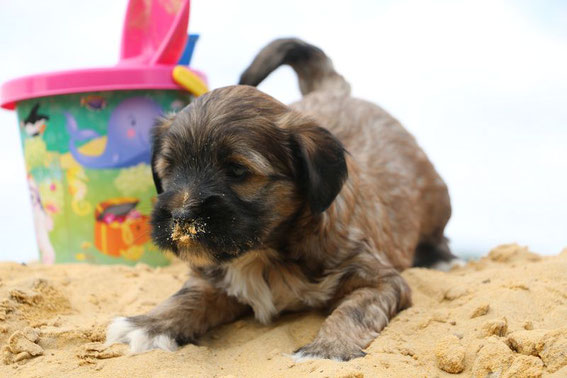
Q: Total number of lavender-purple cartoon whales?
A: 1